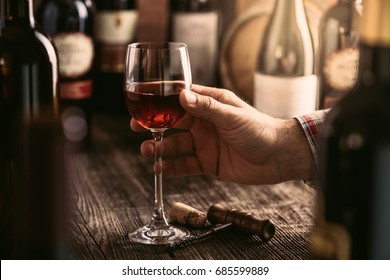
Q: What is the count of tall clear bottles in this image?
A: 1